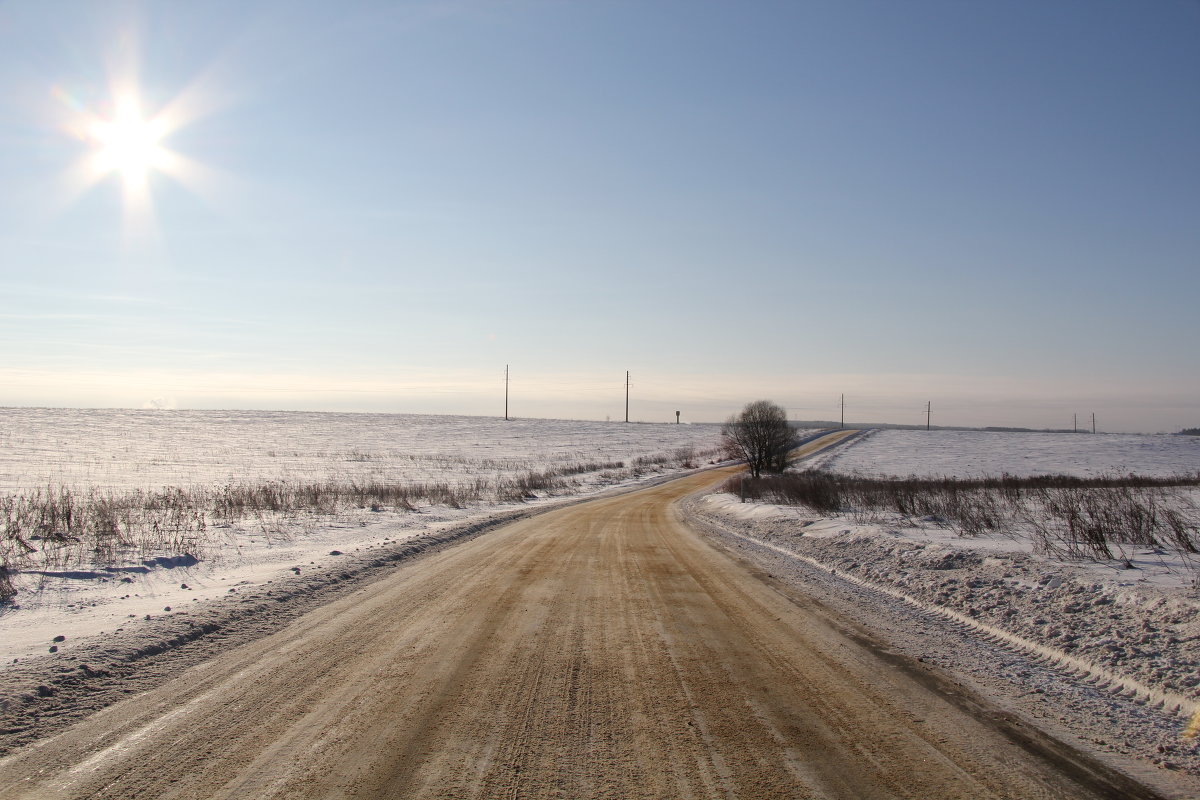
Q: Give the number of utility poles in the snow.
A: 6